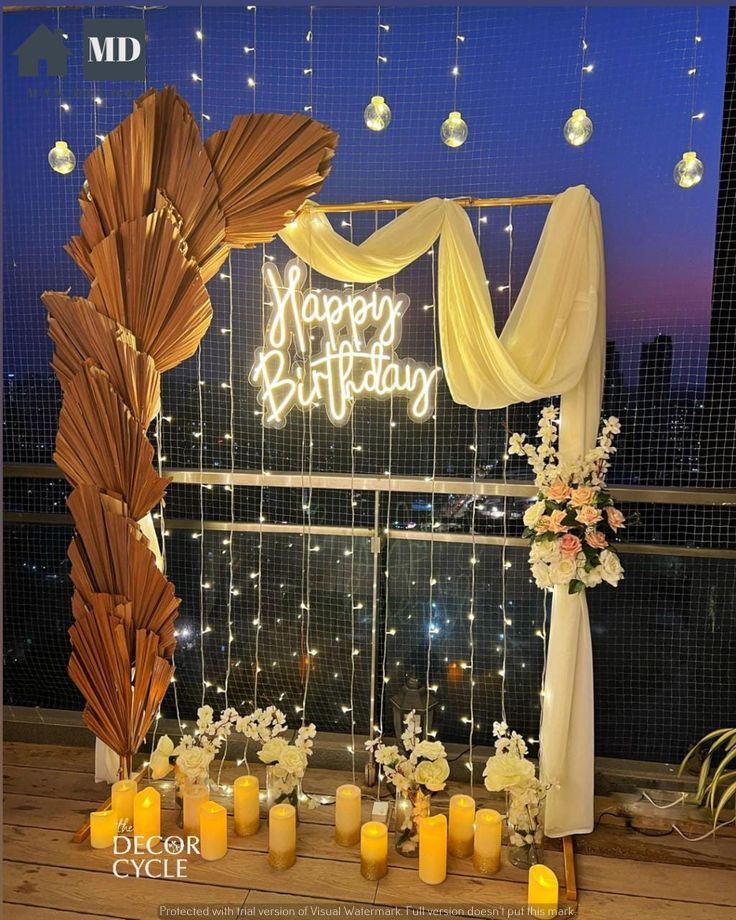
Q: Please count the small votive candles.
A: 13